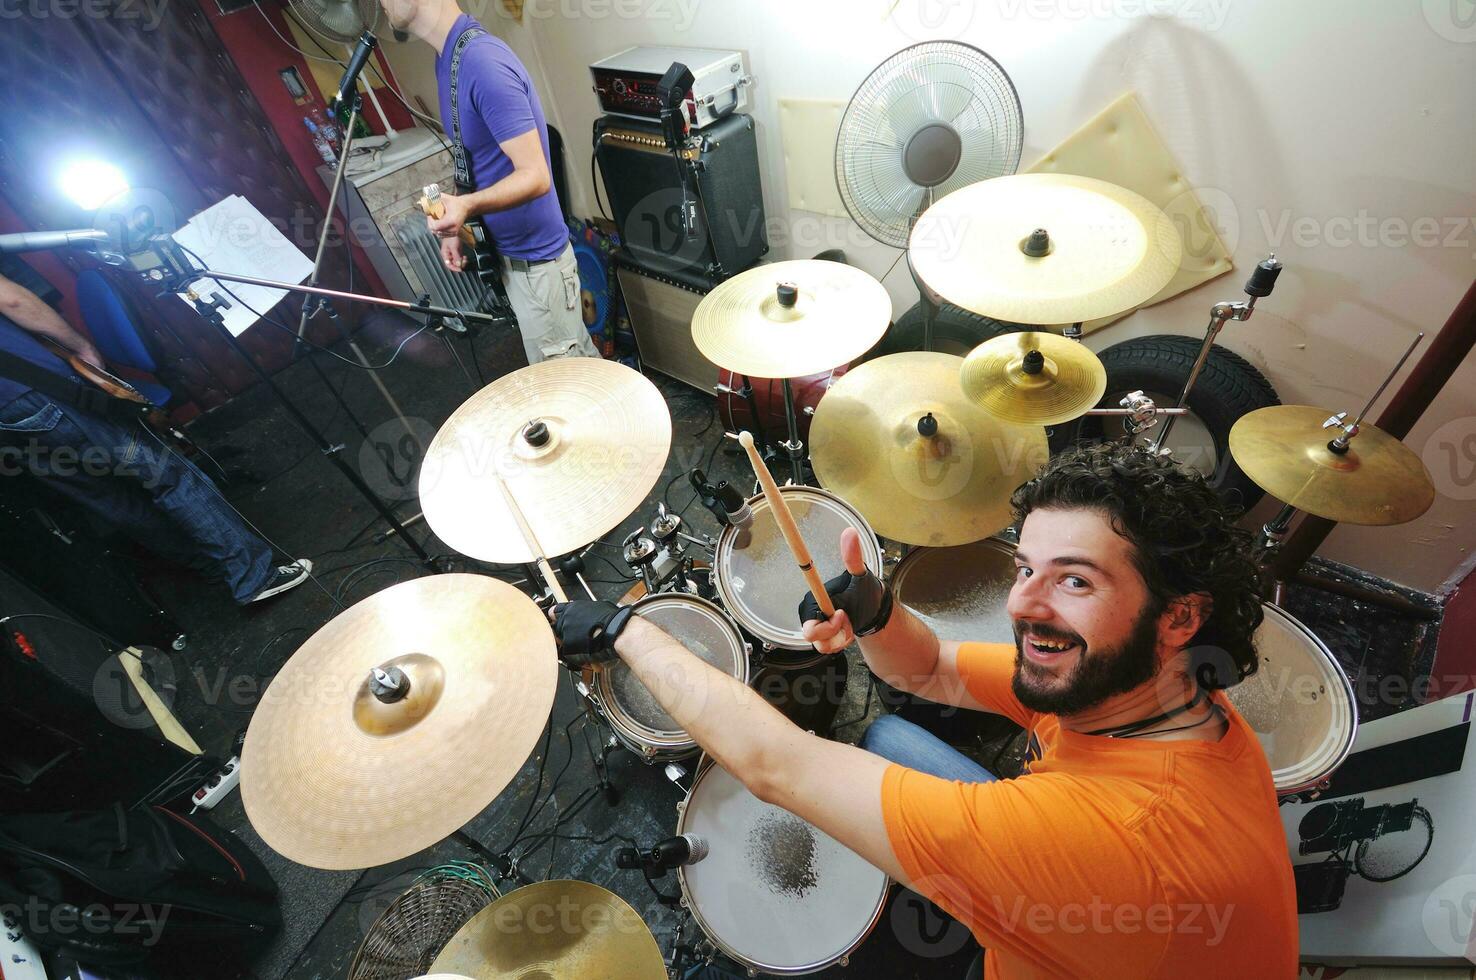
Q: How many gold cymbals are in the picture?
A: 8